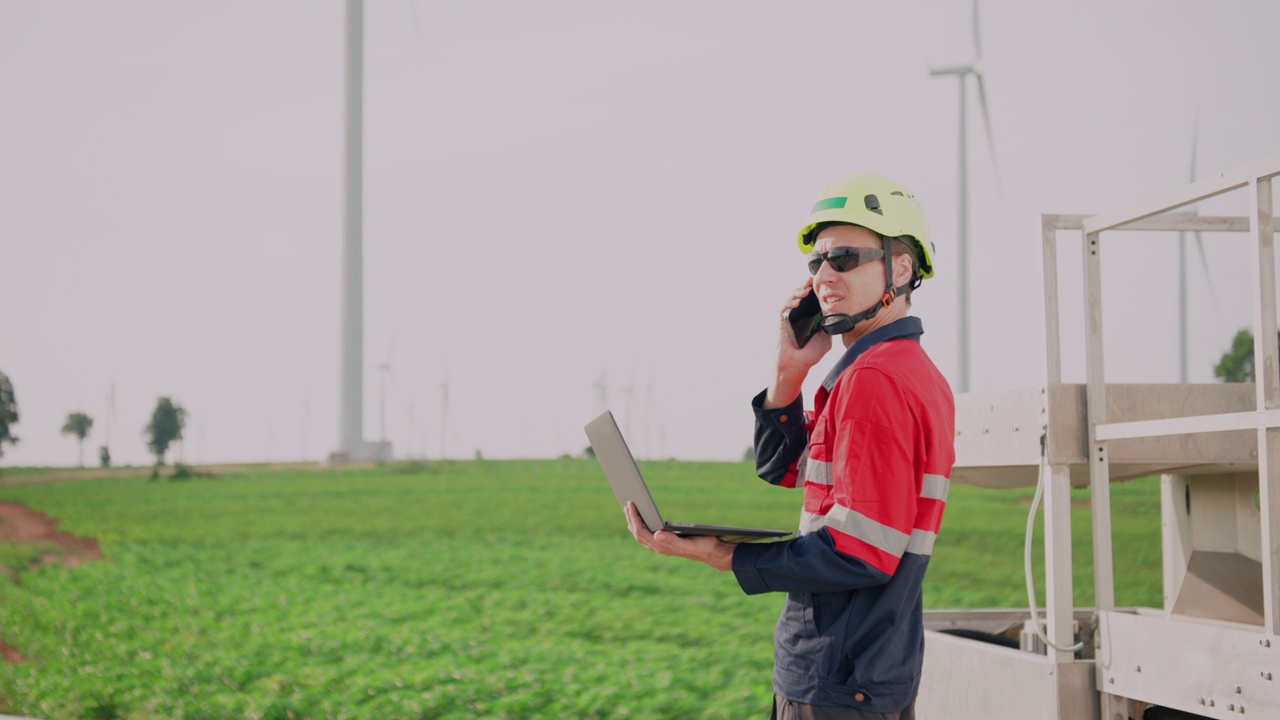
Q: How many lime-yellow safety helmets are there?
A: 1